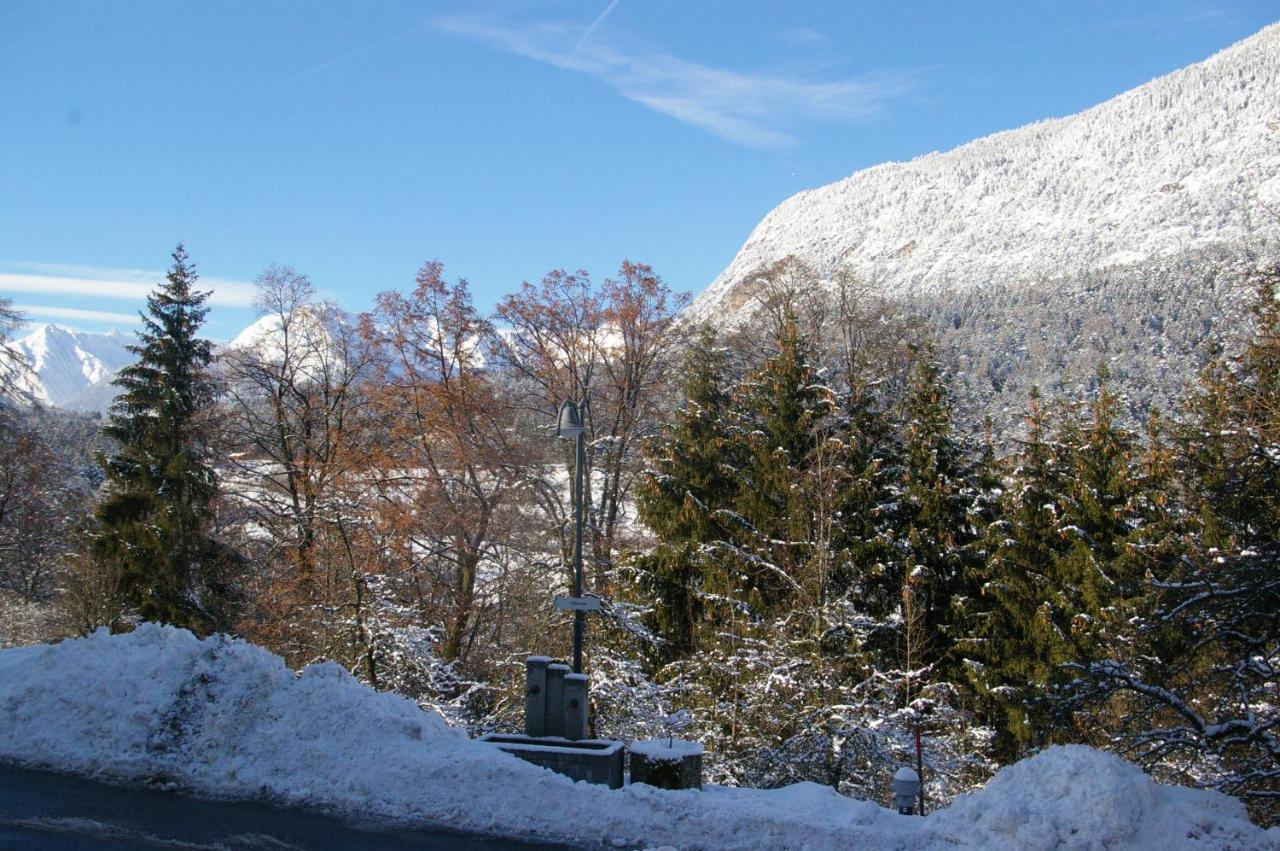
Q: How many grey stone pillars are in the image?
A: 3